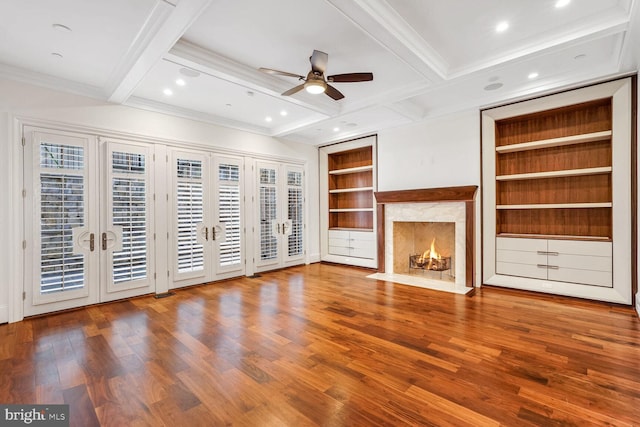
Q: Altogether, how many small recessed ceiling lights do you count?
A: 8